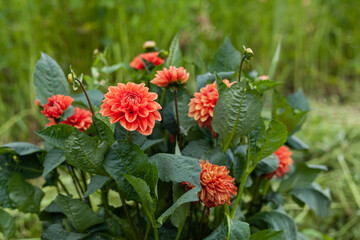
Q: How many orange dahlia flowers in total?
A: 8